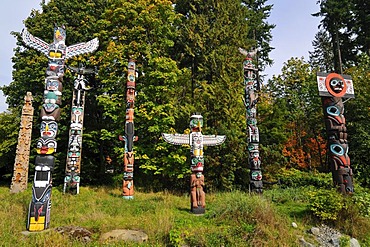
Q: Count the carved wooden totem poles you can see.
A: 7